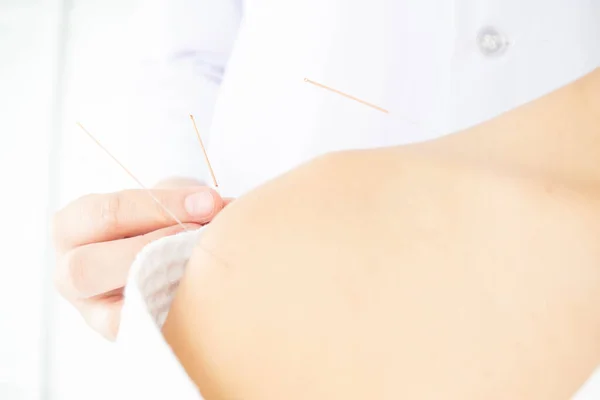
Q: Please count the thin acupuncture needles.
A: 3